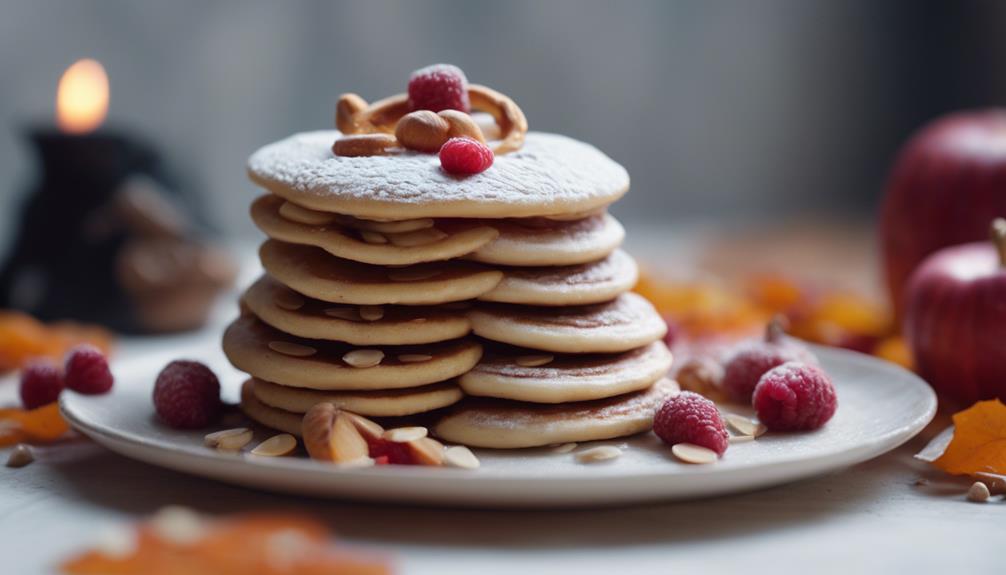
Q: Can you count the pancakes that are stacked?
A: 12